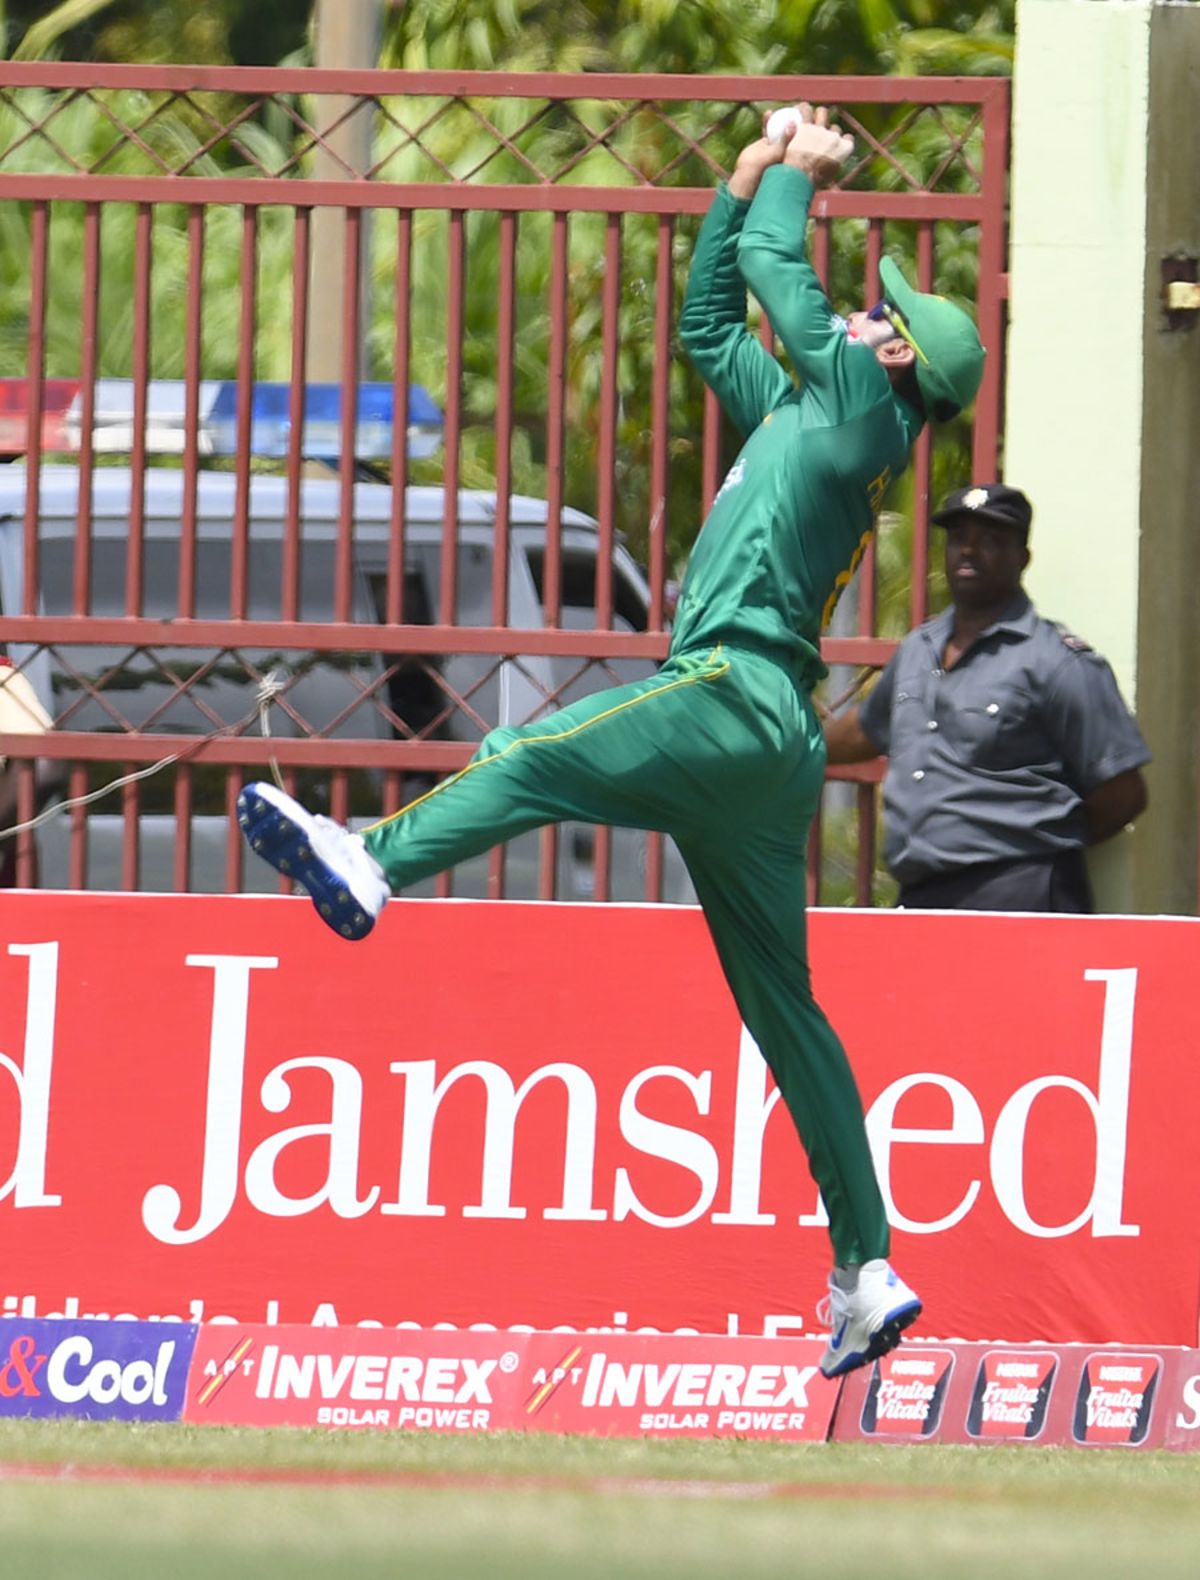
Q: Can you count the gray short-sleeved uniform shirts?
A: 1